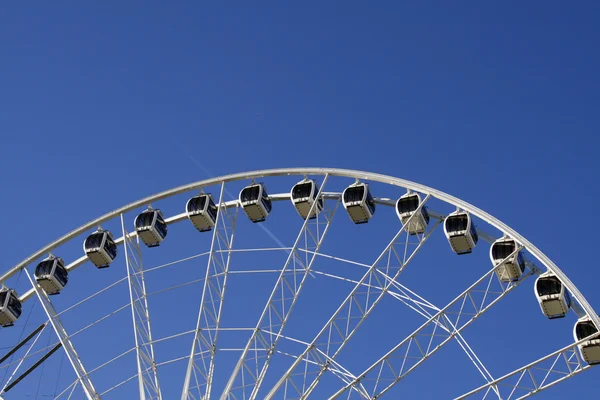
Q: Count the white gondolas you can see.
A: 13